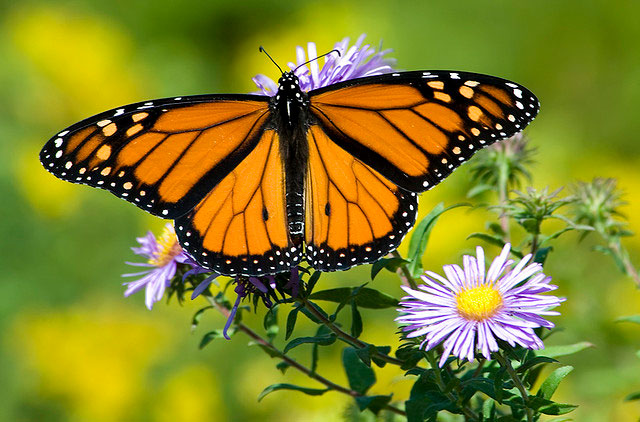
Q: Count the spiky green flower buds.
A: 3